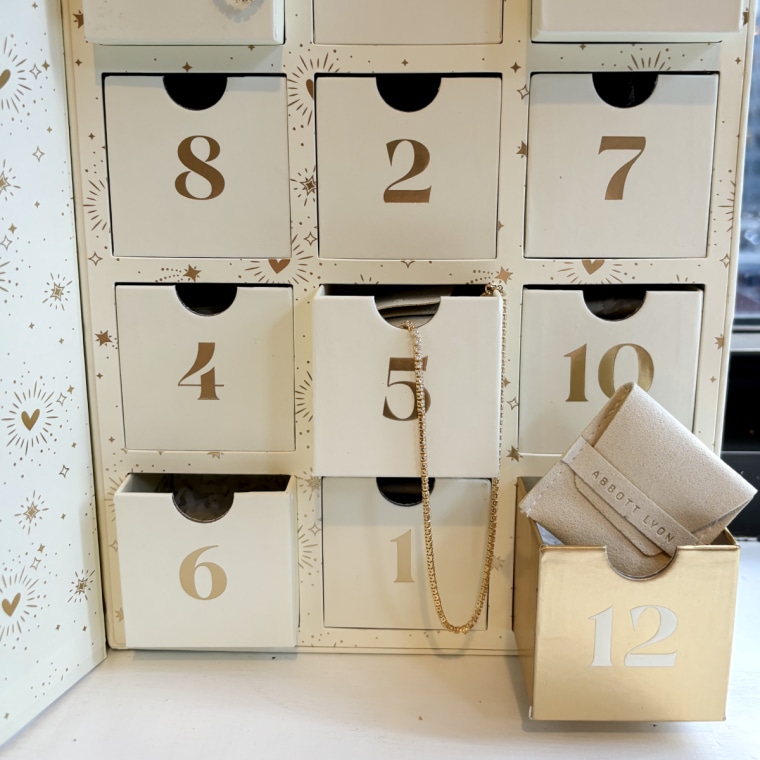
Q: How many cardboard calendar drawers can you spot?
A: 12